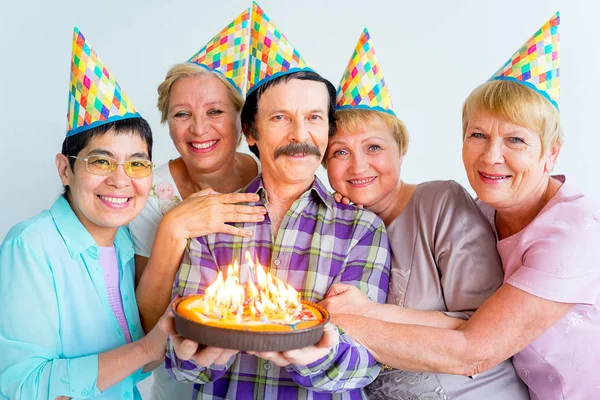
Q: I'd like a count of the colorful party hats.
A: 5